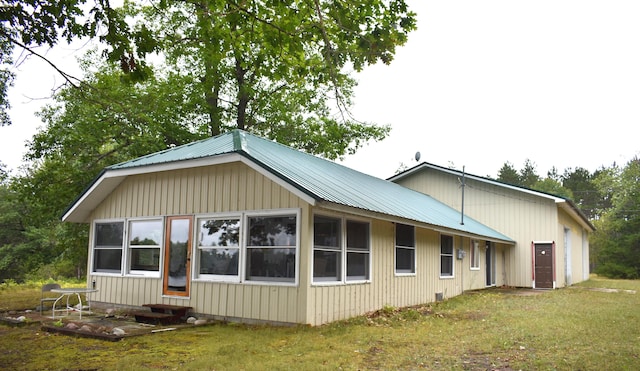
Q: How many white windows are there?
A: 9